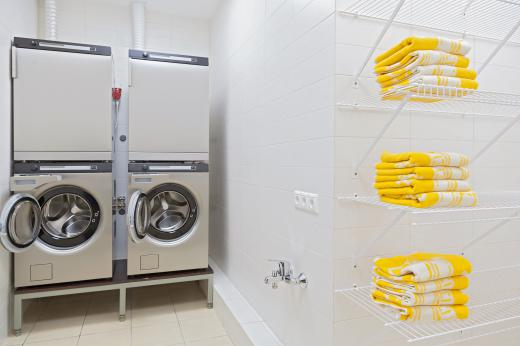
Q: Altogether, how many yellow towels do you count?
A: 13